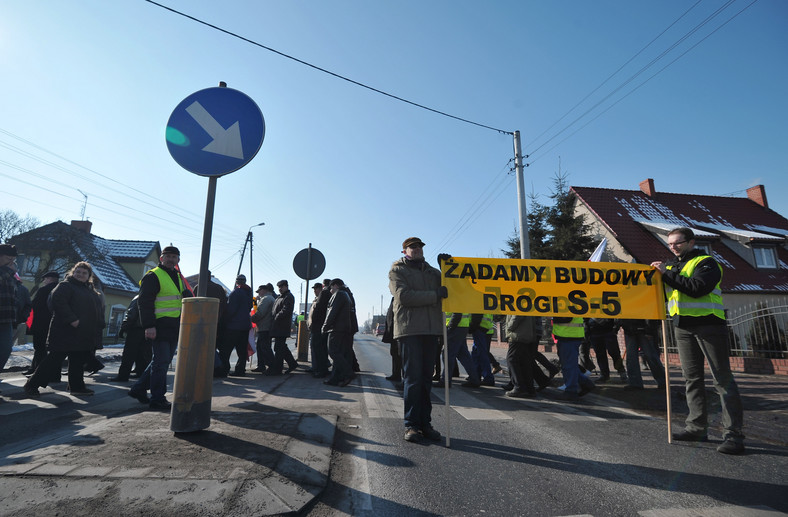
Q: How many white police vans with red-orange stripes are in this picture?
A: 0